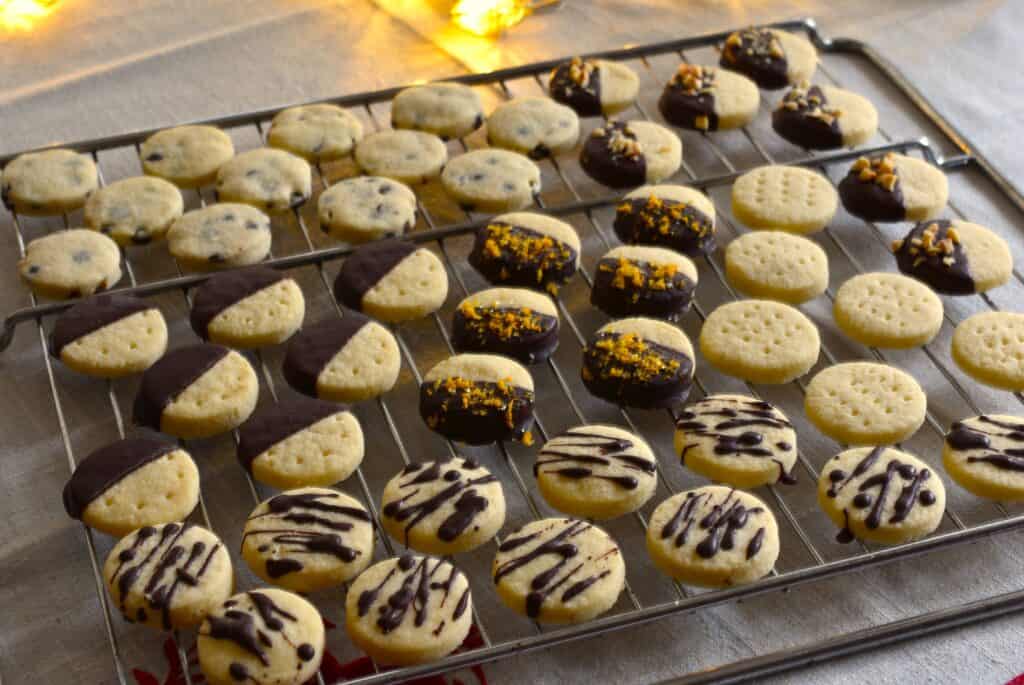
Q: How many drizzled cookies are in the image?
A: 11